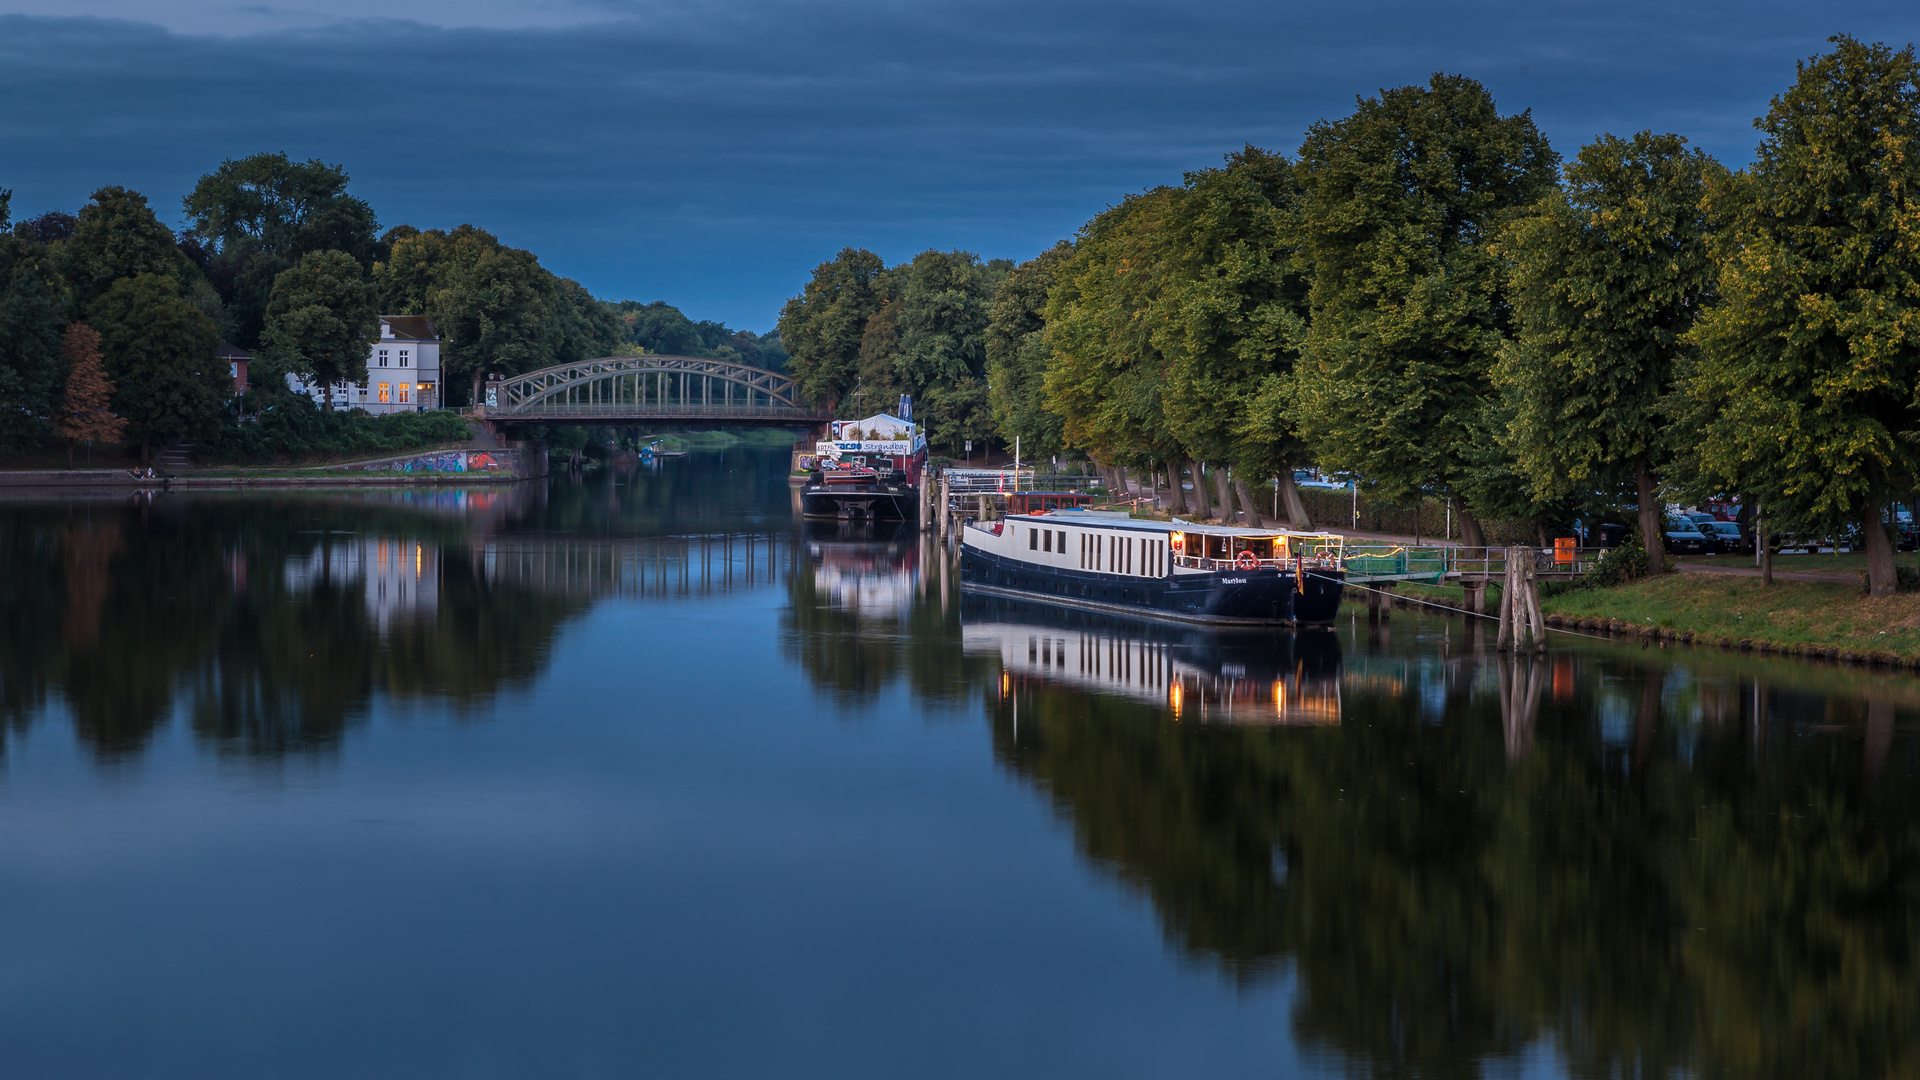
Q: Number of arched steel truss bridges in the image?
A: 1